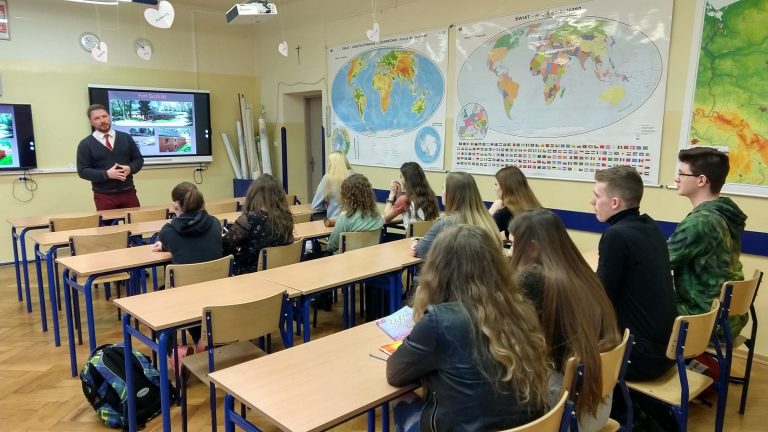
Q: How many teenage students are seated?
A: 11